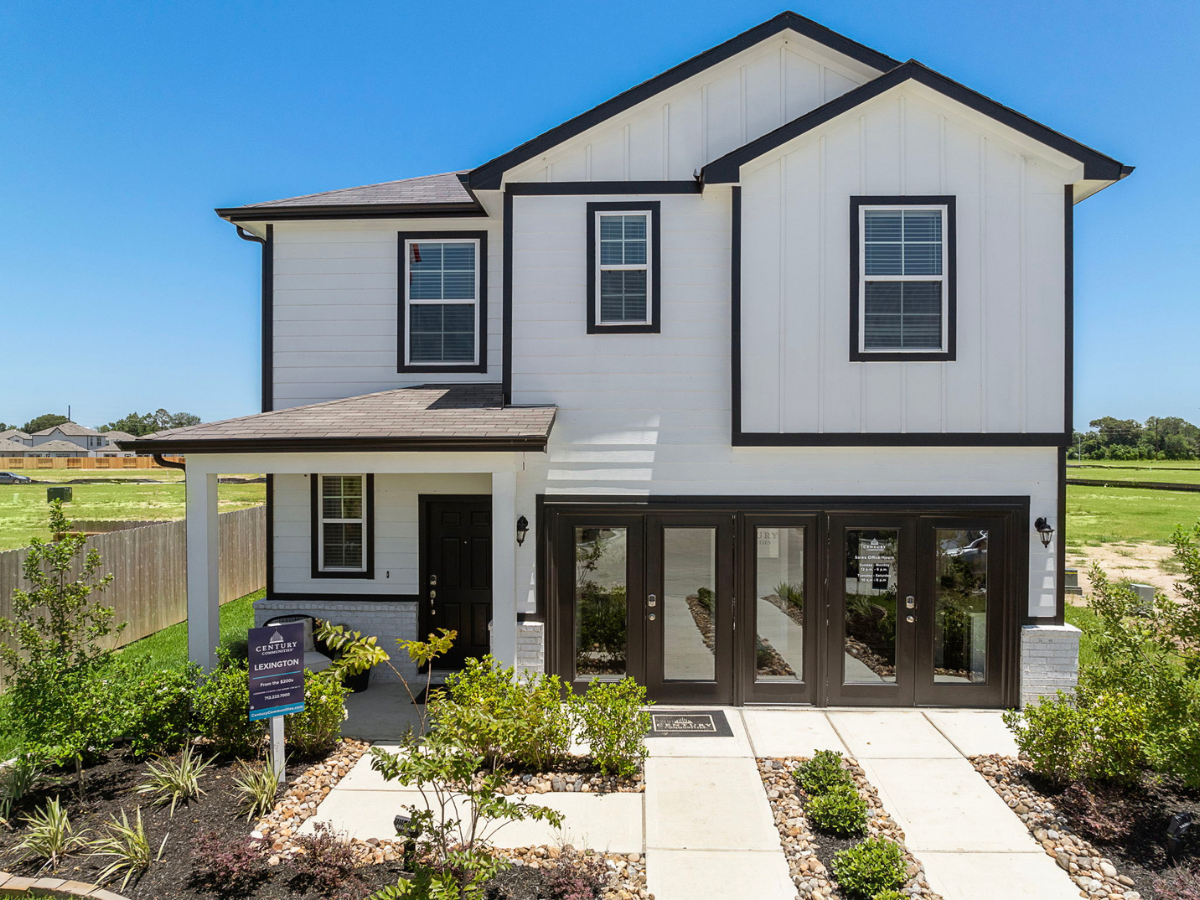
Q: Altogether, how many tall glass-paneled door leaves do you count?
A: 5